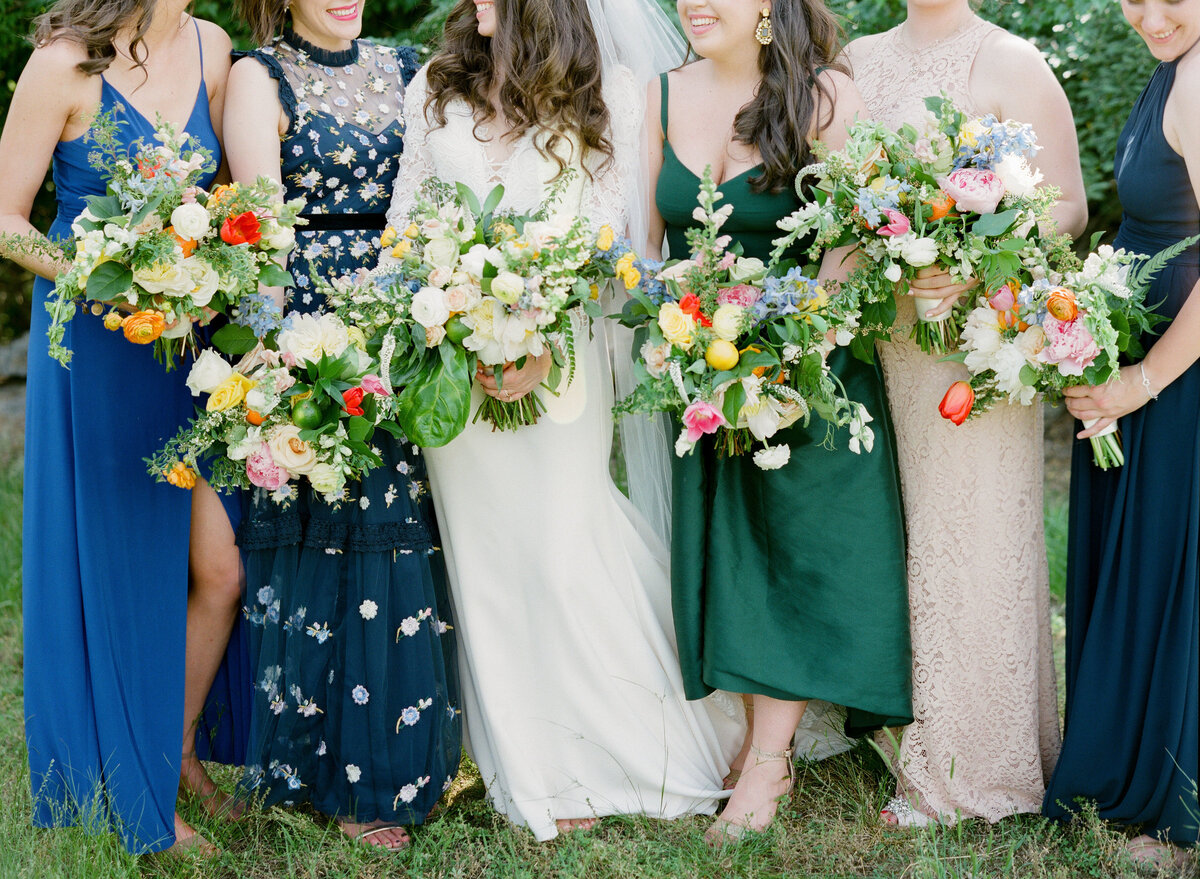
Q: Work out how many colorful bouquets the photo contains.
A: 6